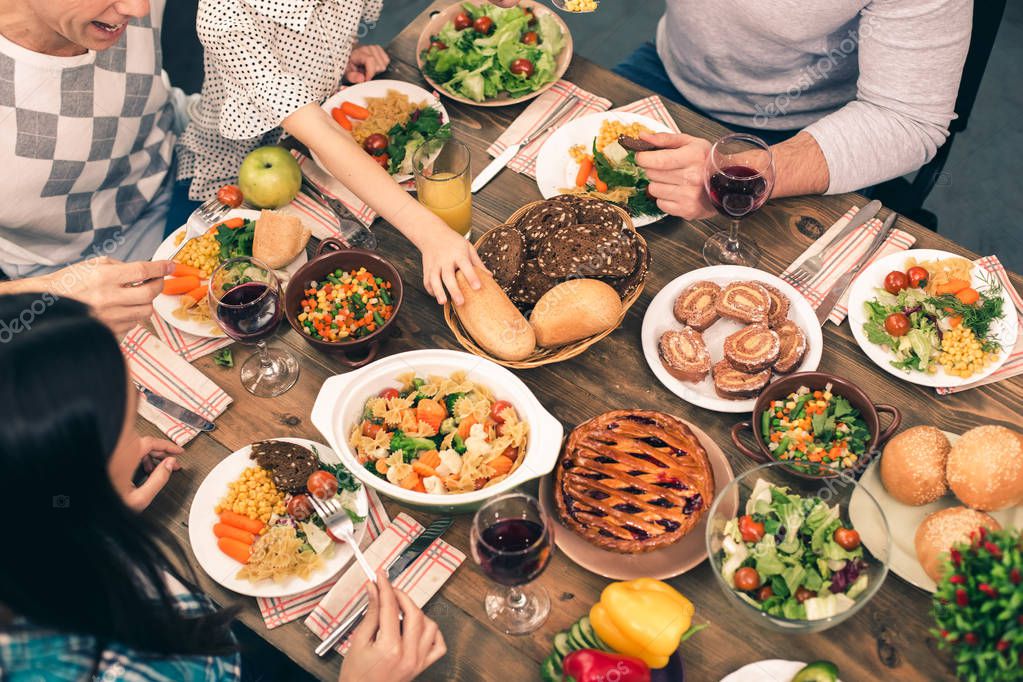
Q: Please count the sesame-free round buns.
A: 0